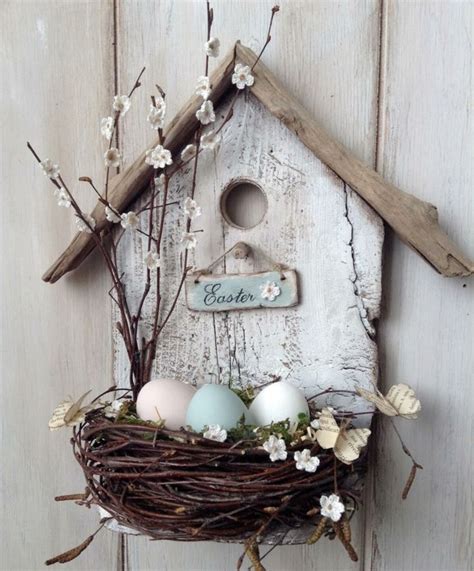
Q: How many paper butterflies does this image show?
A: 3